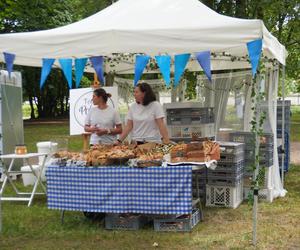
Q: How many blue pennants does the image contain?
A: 10